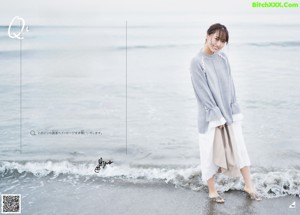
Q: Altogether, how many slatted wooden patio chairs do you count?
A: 0